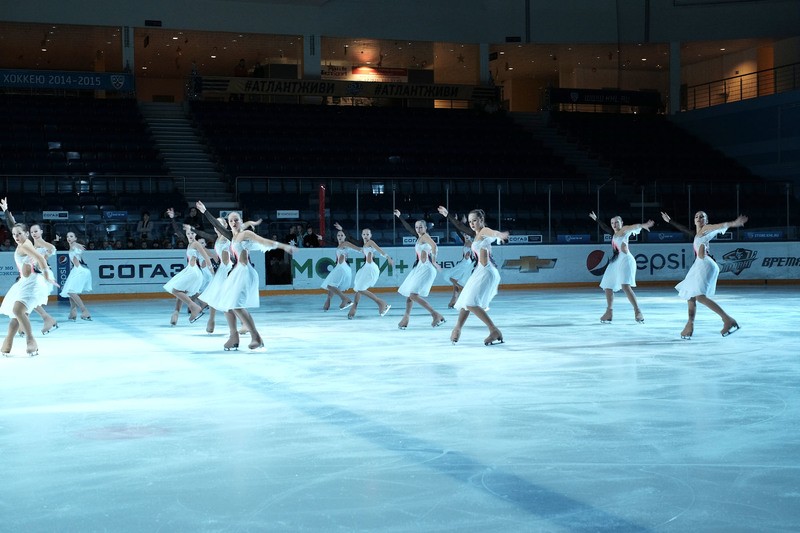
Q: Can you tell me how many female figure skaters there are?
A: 14